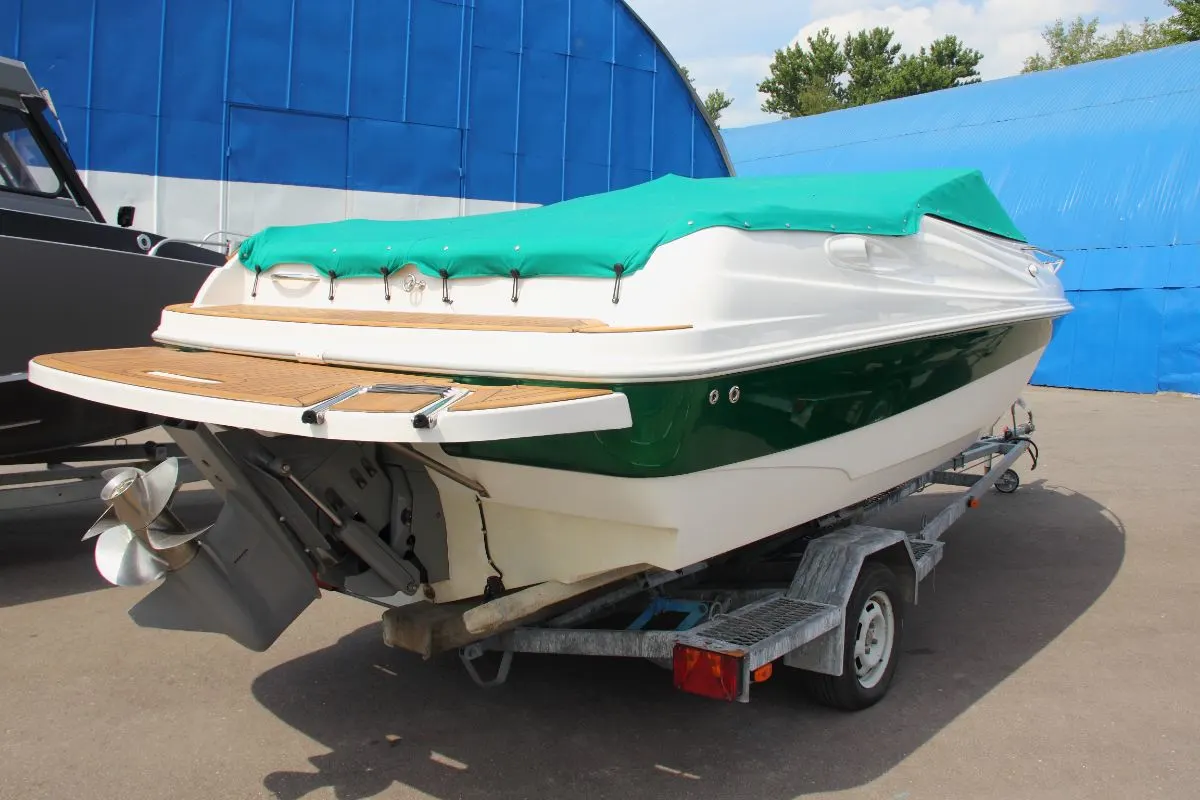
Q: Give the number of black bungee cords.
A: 6